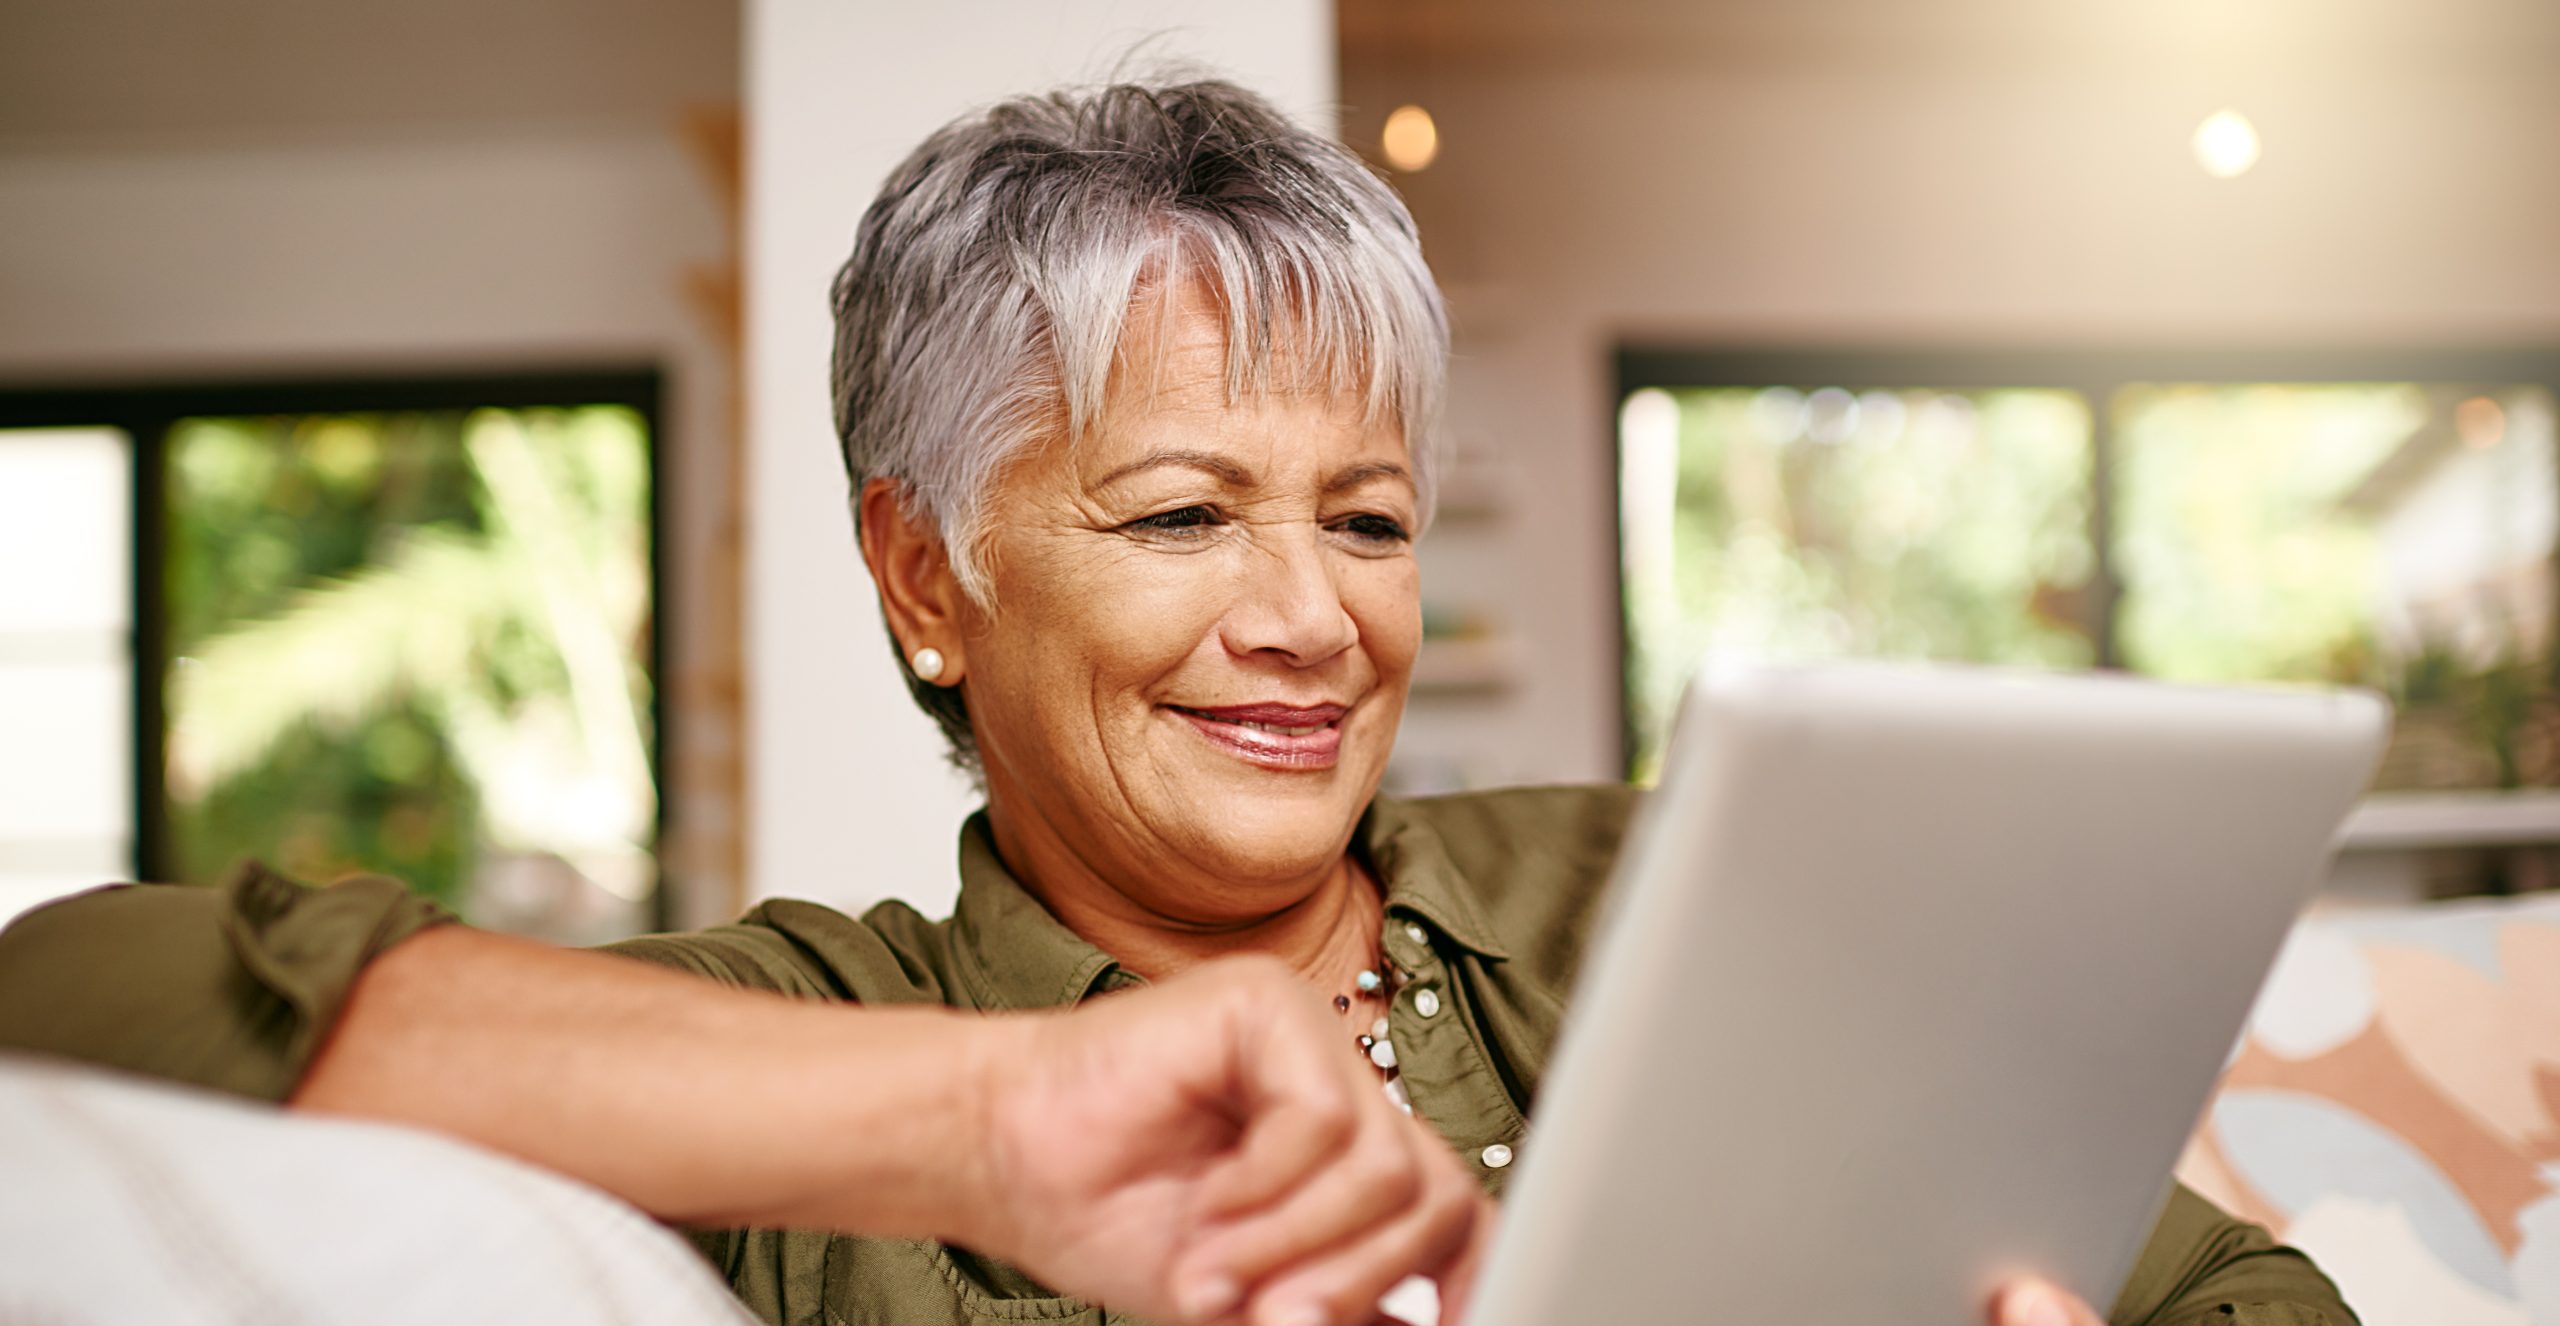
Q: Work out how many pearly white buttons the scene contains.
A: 3